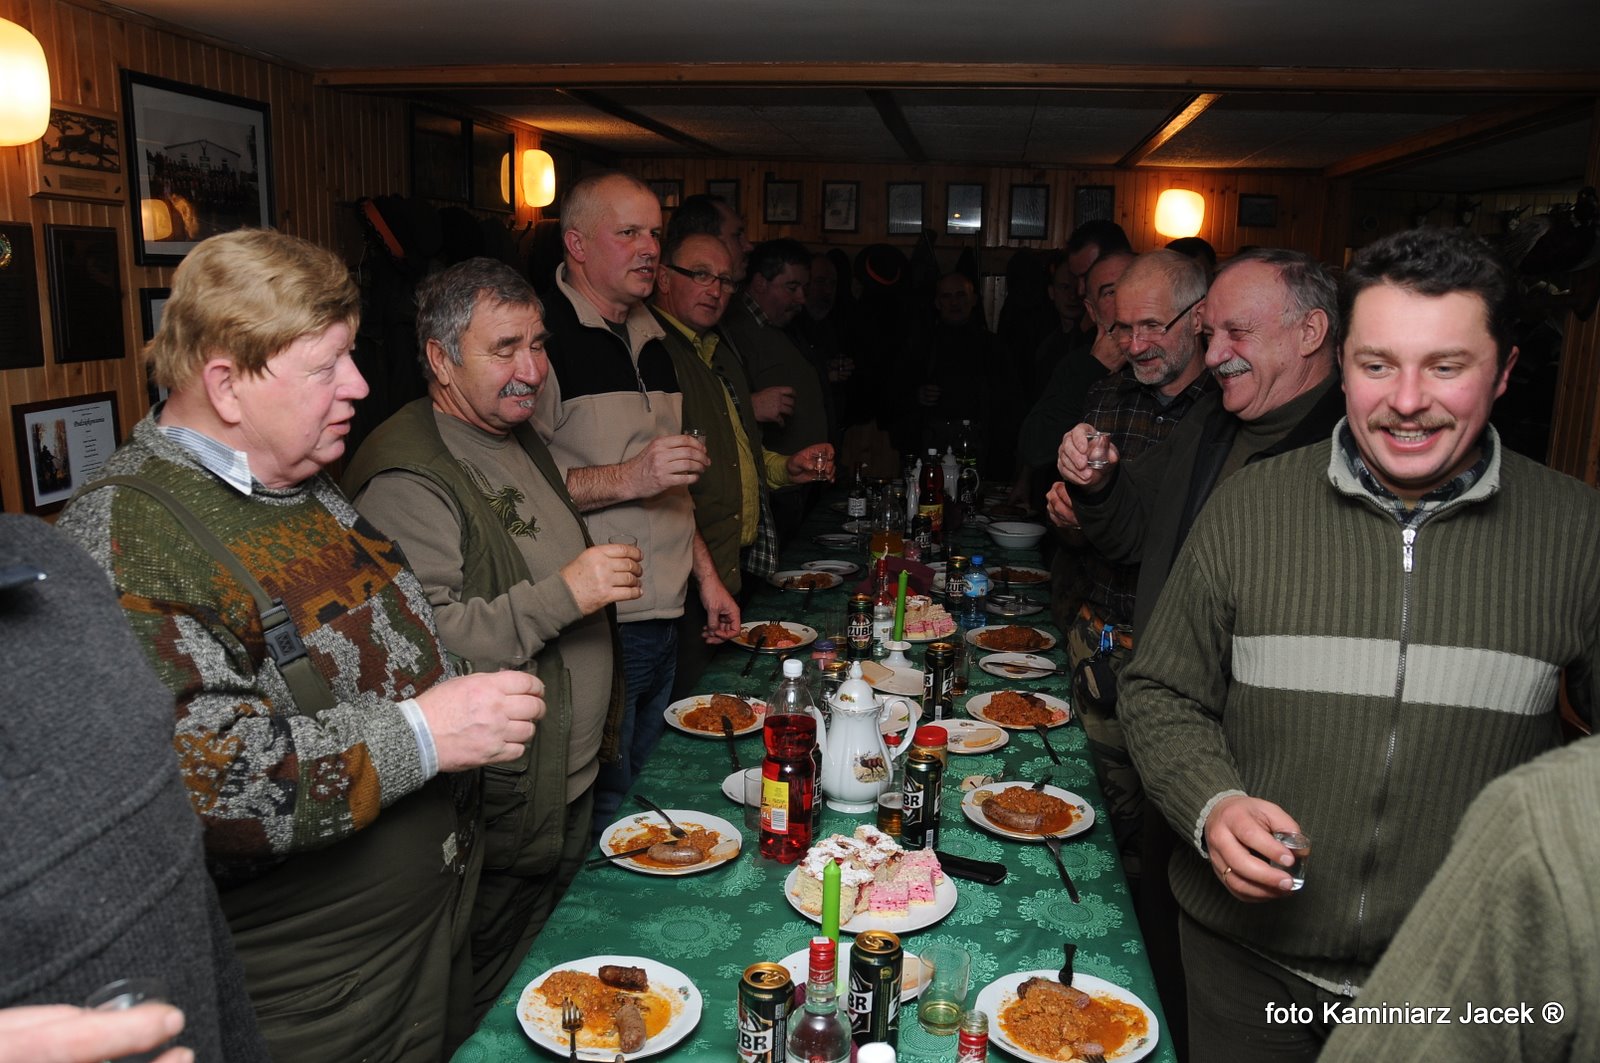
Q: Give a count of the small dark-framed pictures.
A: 9